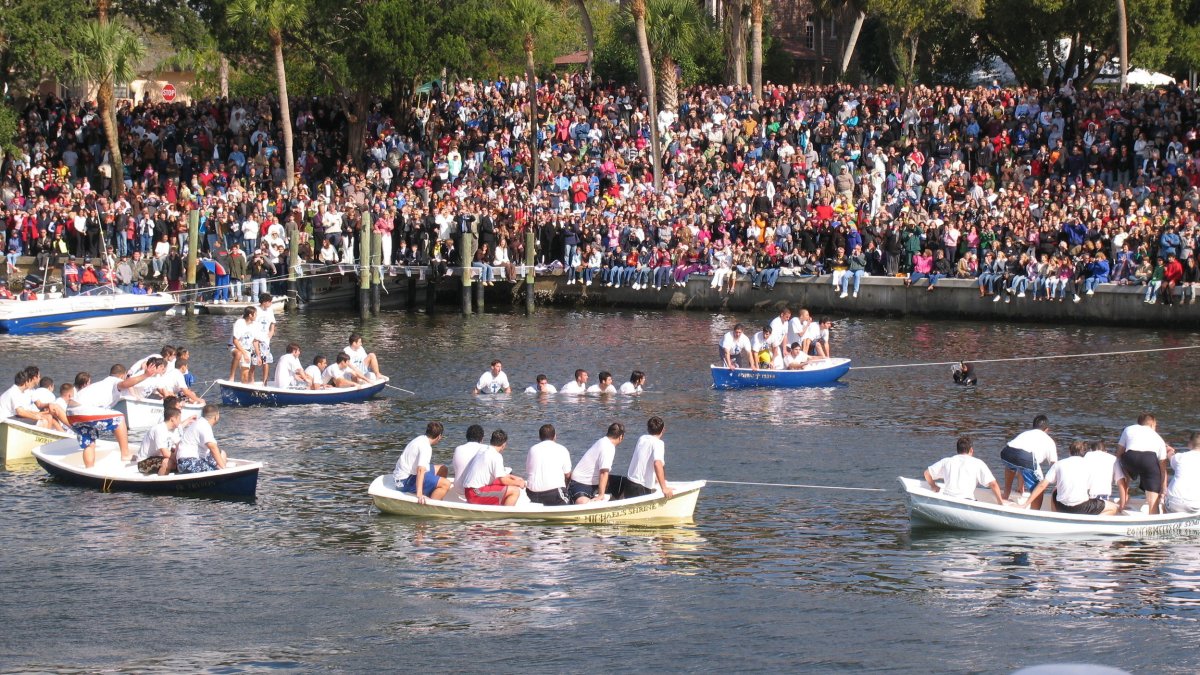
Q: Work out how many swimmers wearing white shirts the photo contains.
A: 5